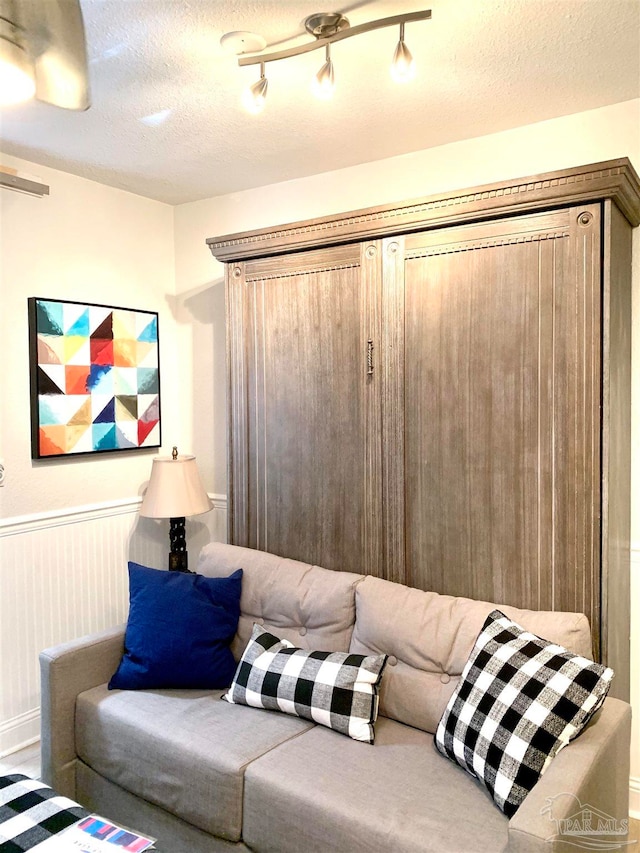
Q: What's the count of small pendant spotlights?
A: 3